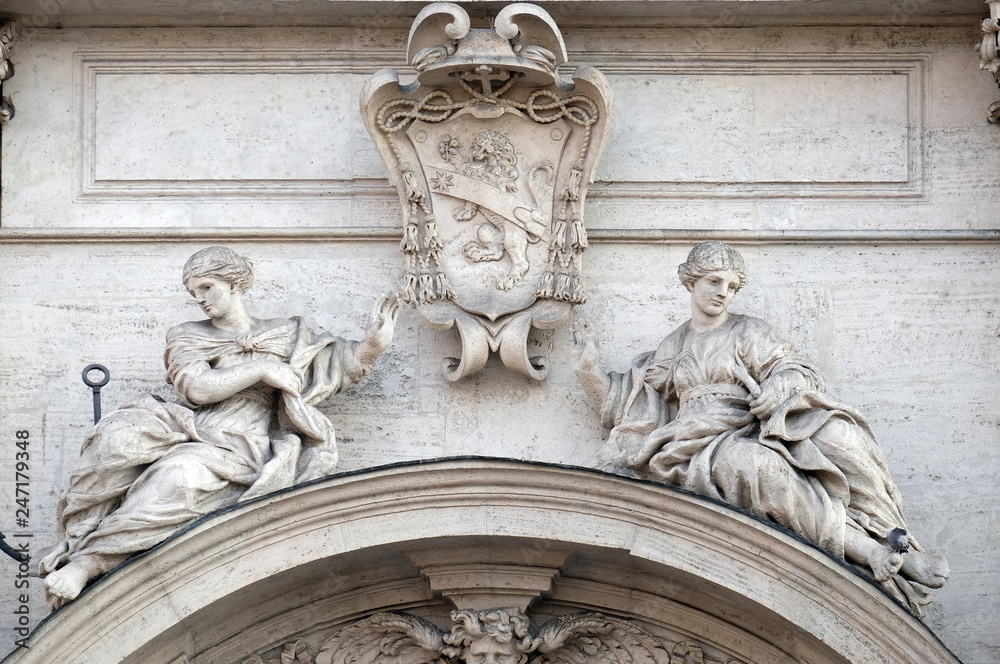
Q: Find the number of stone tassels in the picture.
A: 12